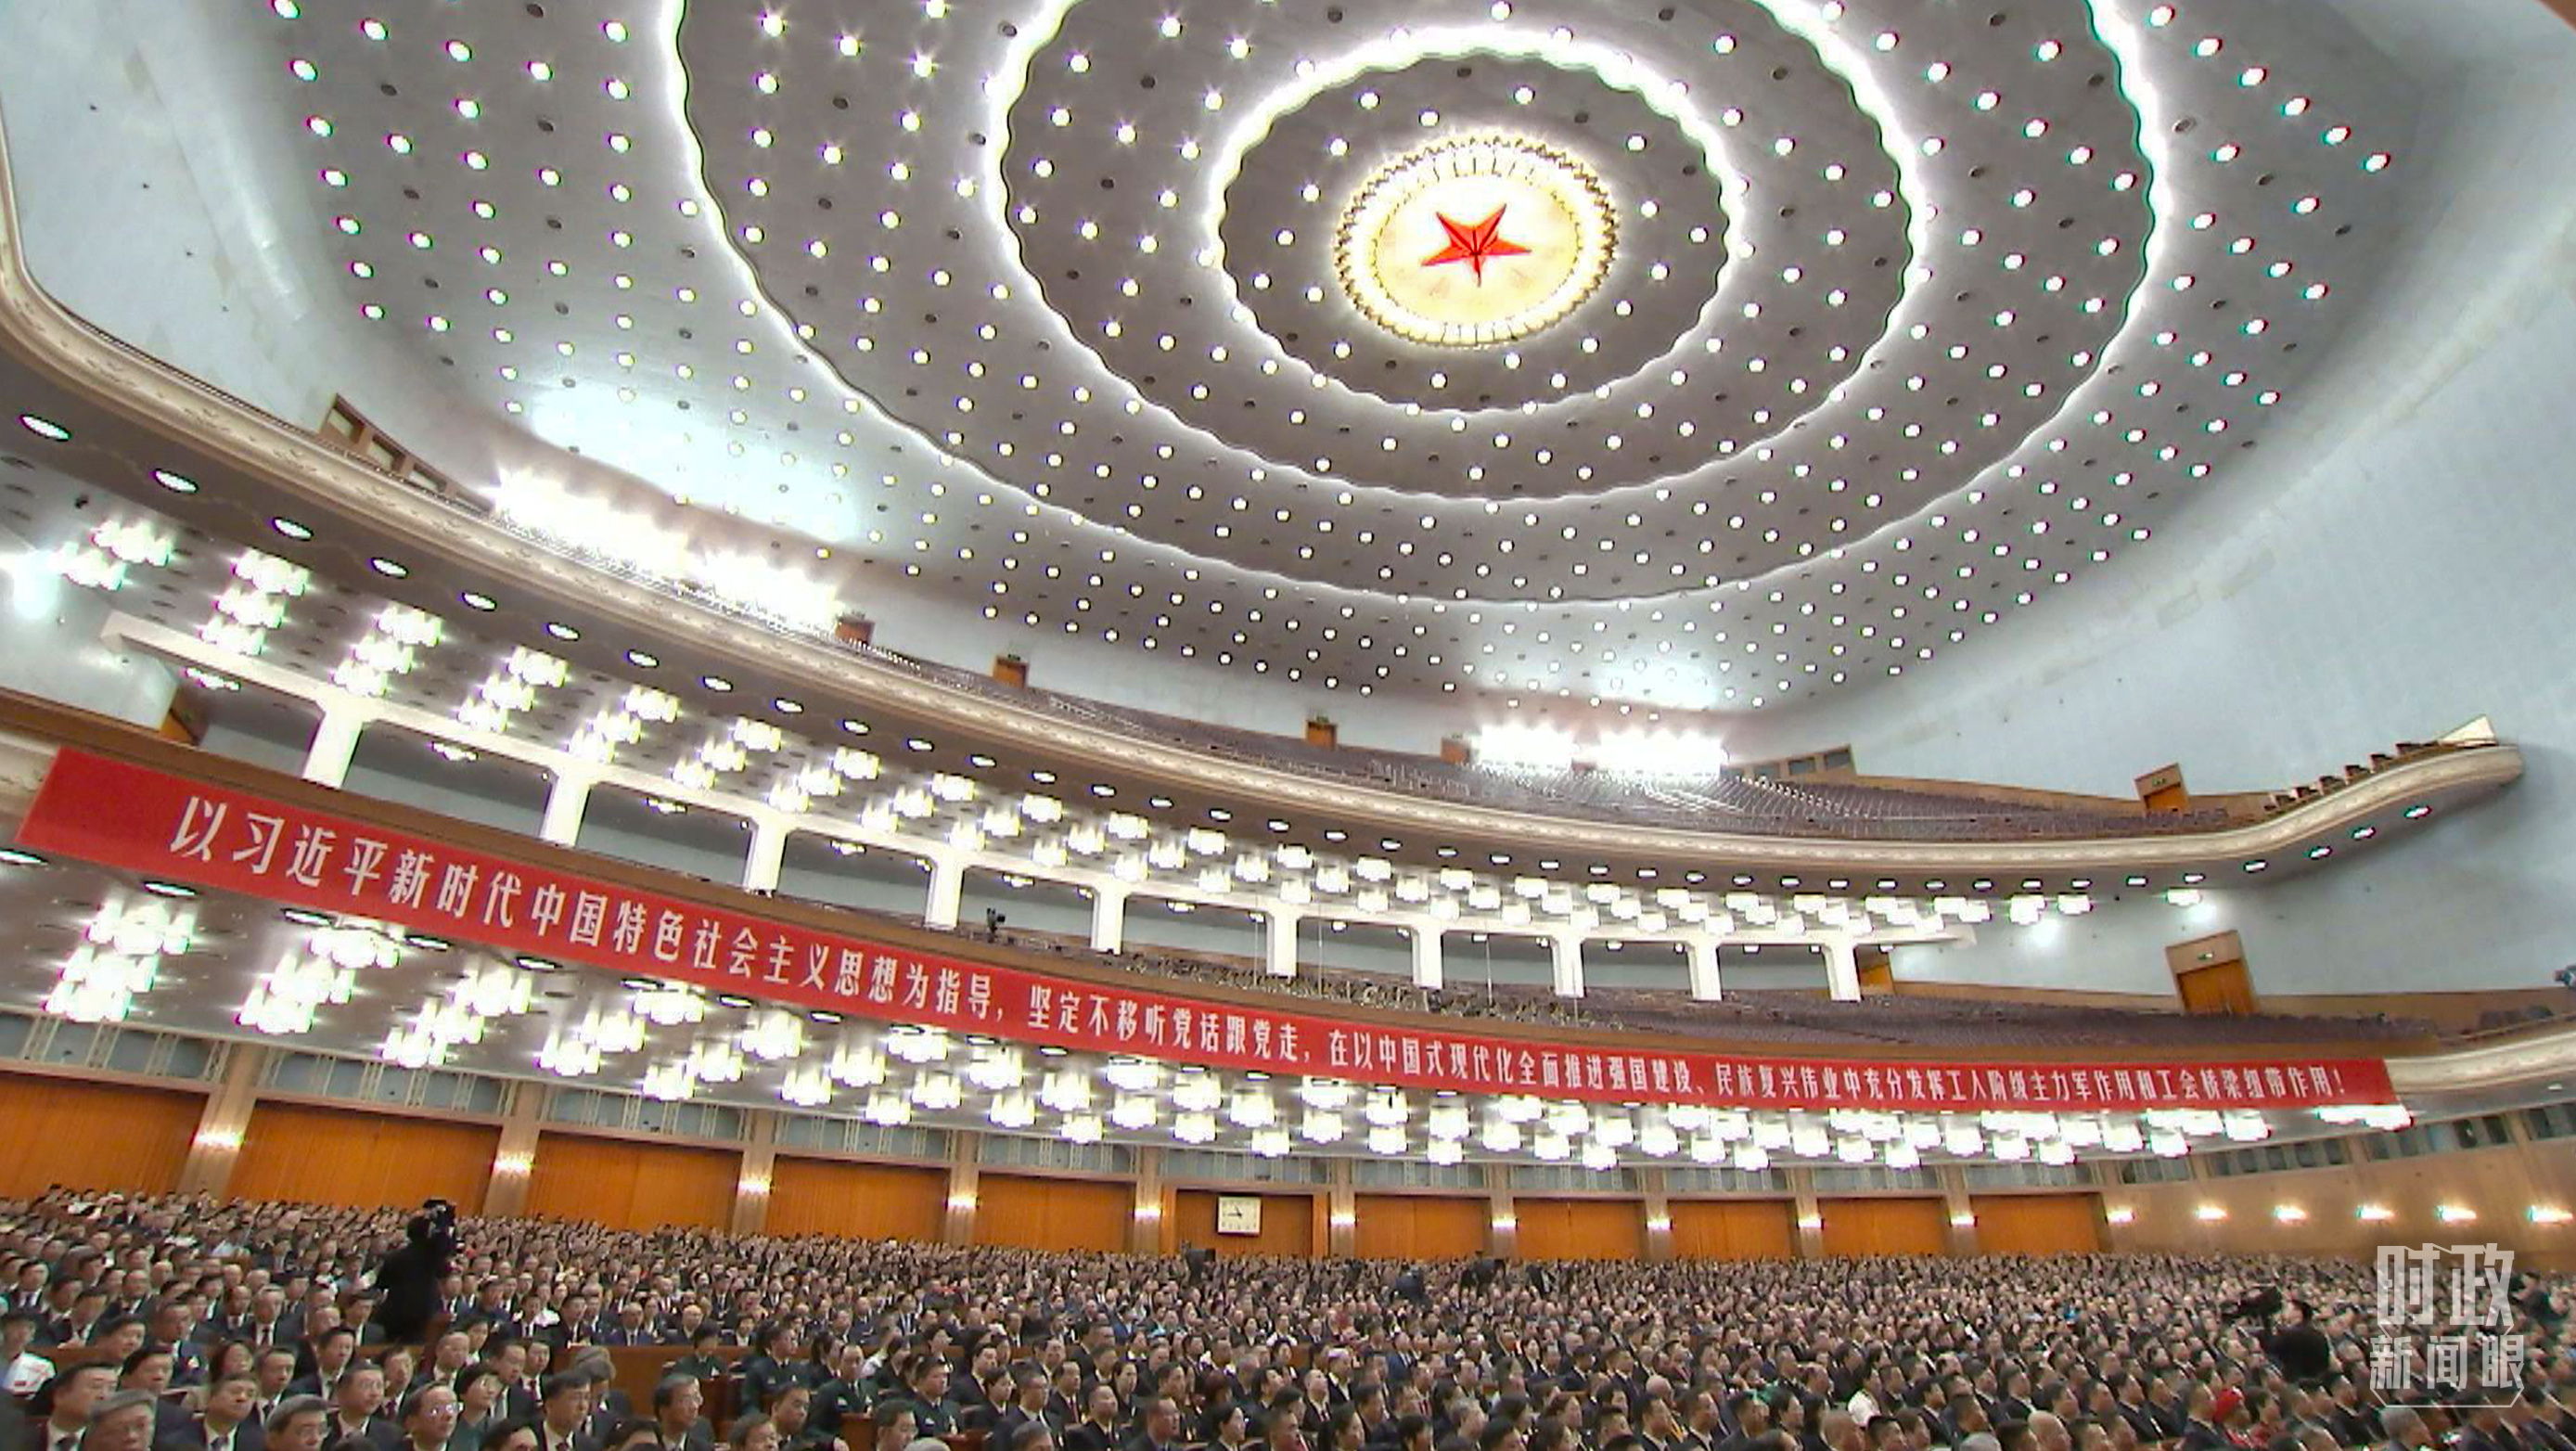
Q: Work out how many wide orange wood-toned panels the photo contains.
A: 11